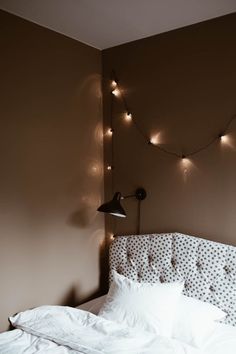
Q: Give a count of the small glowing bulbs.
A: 9